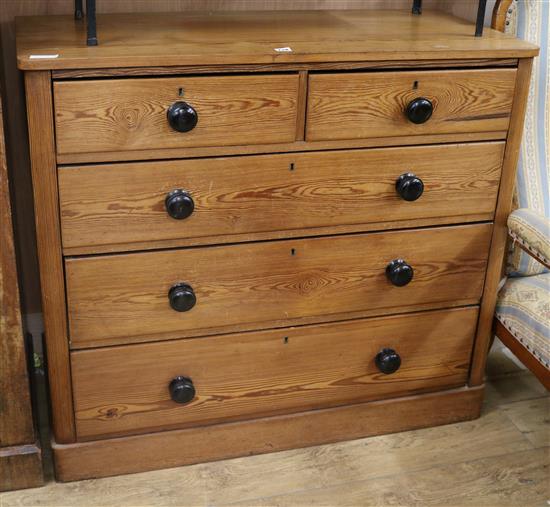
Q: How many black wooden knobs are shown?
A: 8